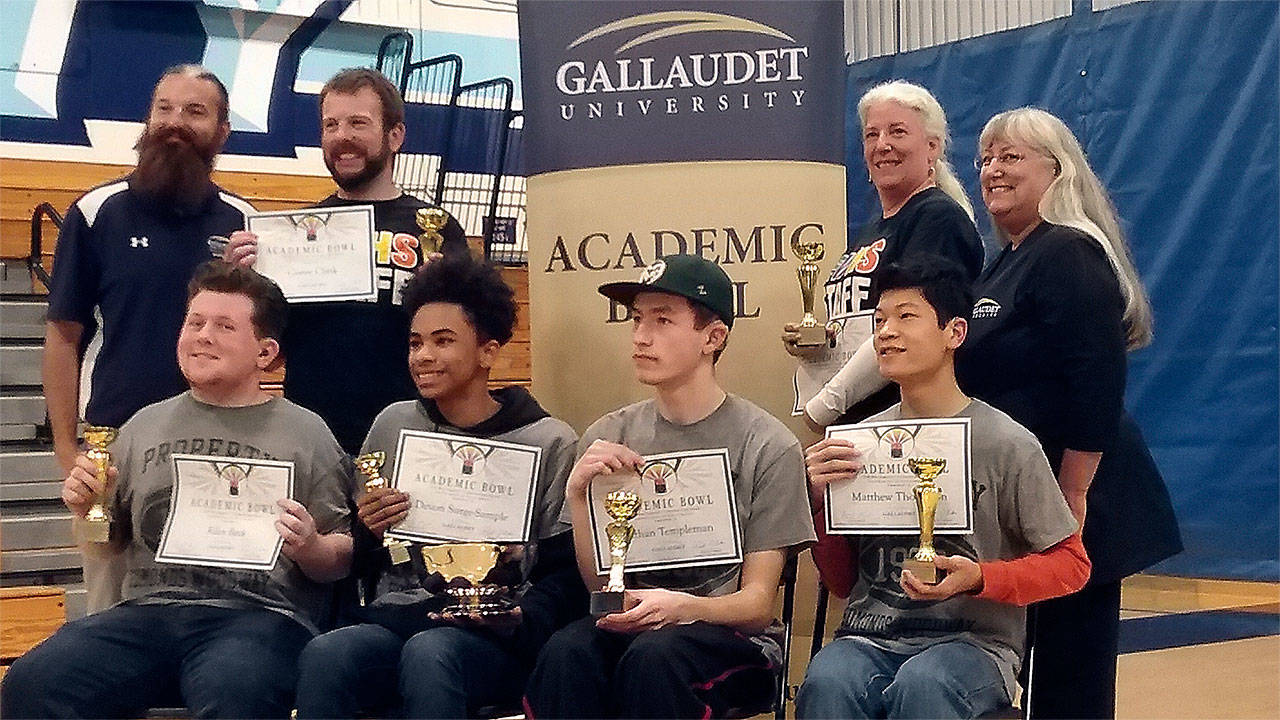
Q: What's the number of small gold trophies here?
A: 6